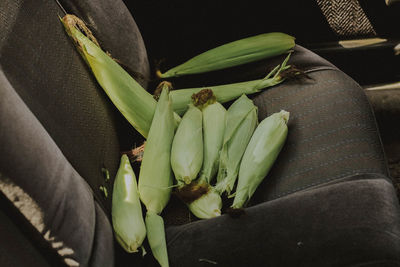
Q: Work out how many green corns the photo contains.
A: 10